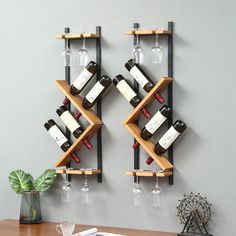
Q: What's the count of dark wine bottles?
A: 8